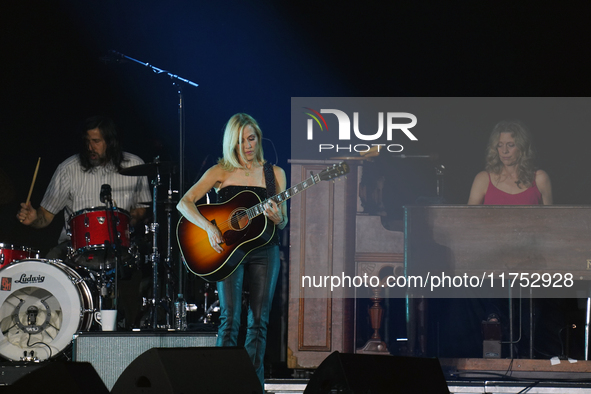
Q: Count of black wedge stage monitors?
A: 3